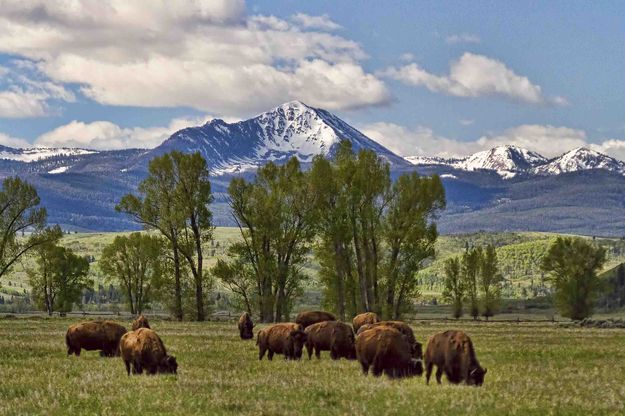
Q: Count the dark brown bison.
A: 11